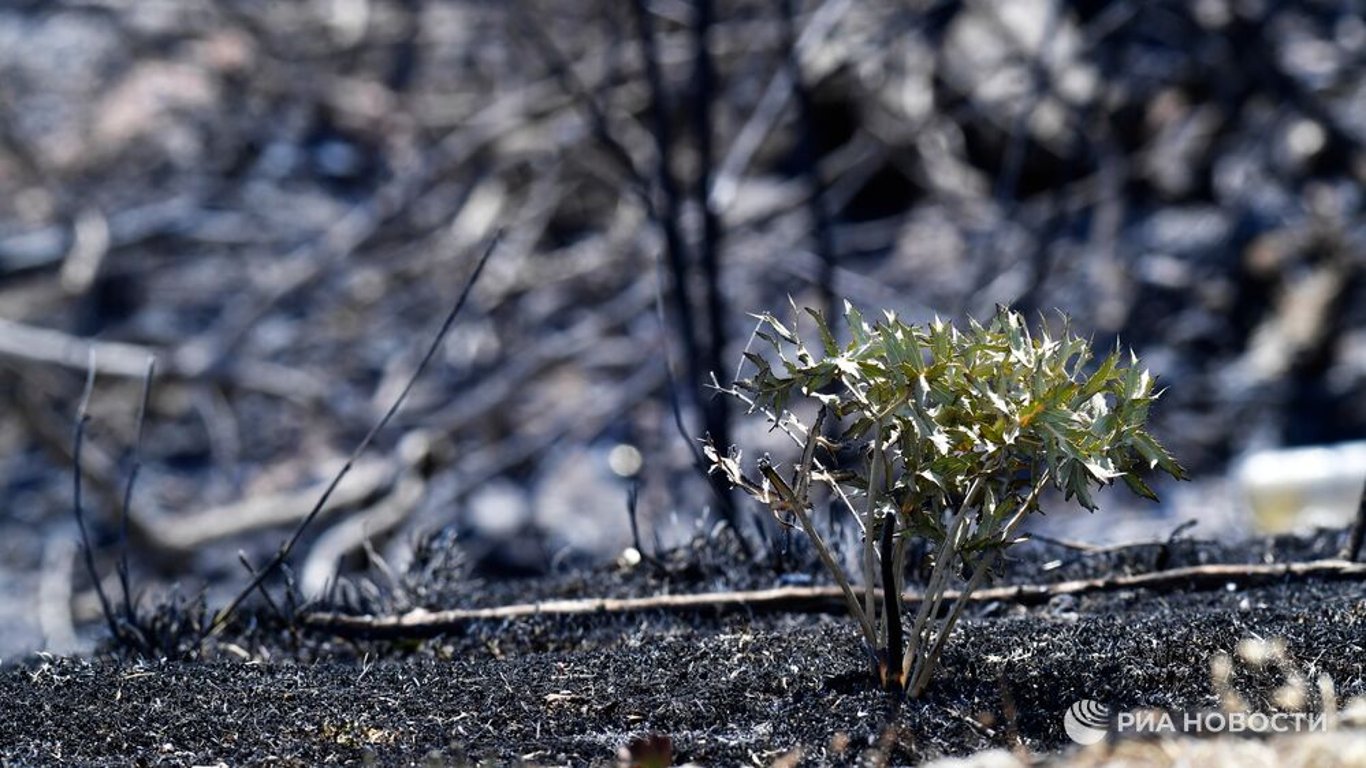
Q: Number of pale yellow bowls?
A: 0